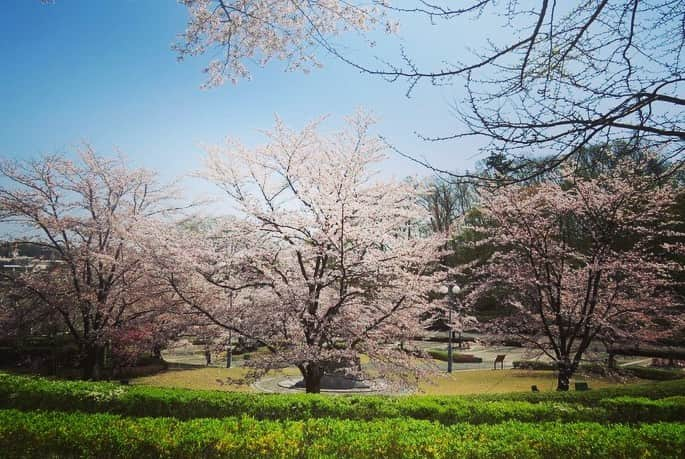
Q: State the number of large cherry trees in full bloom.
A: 3